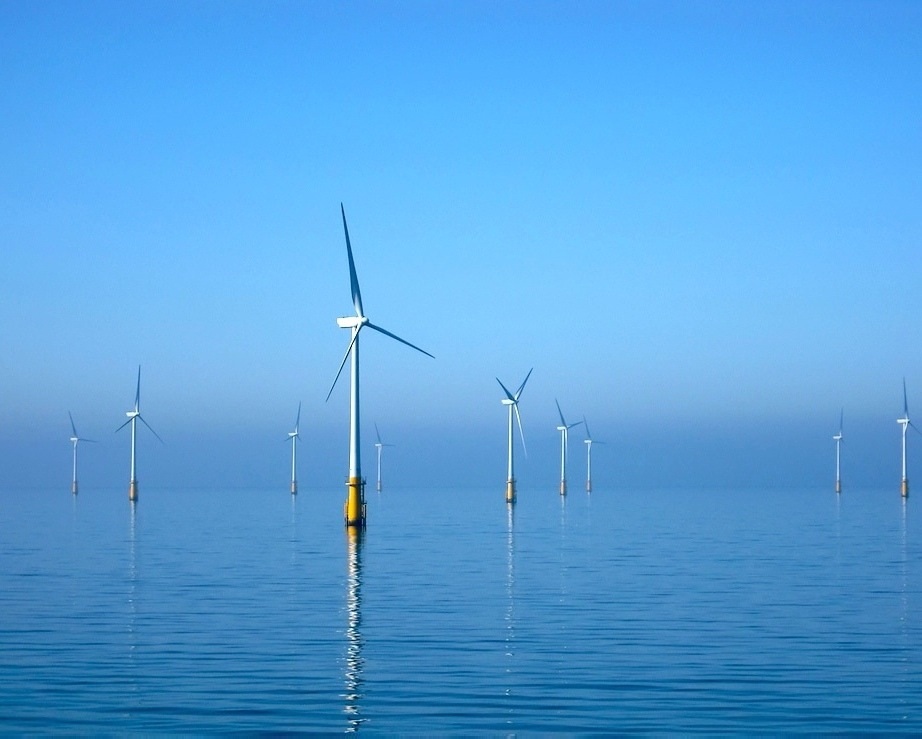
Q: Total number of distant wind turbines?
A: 9